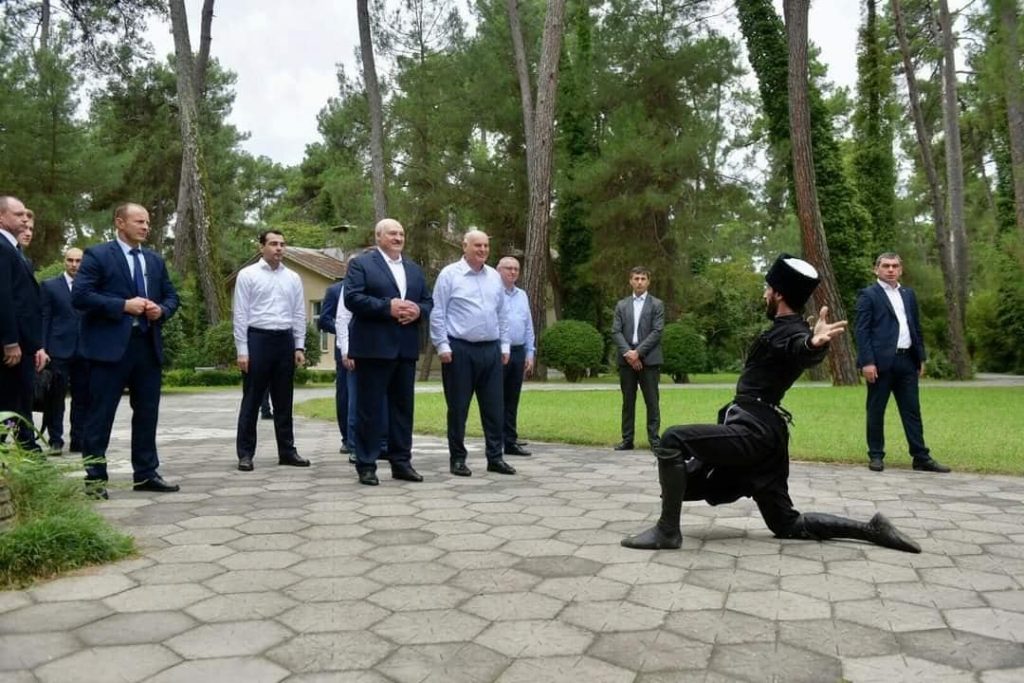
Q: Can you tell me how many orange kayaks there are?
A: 0